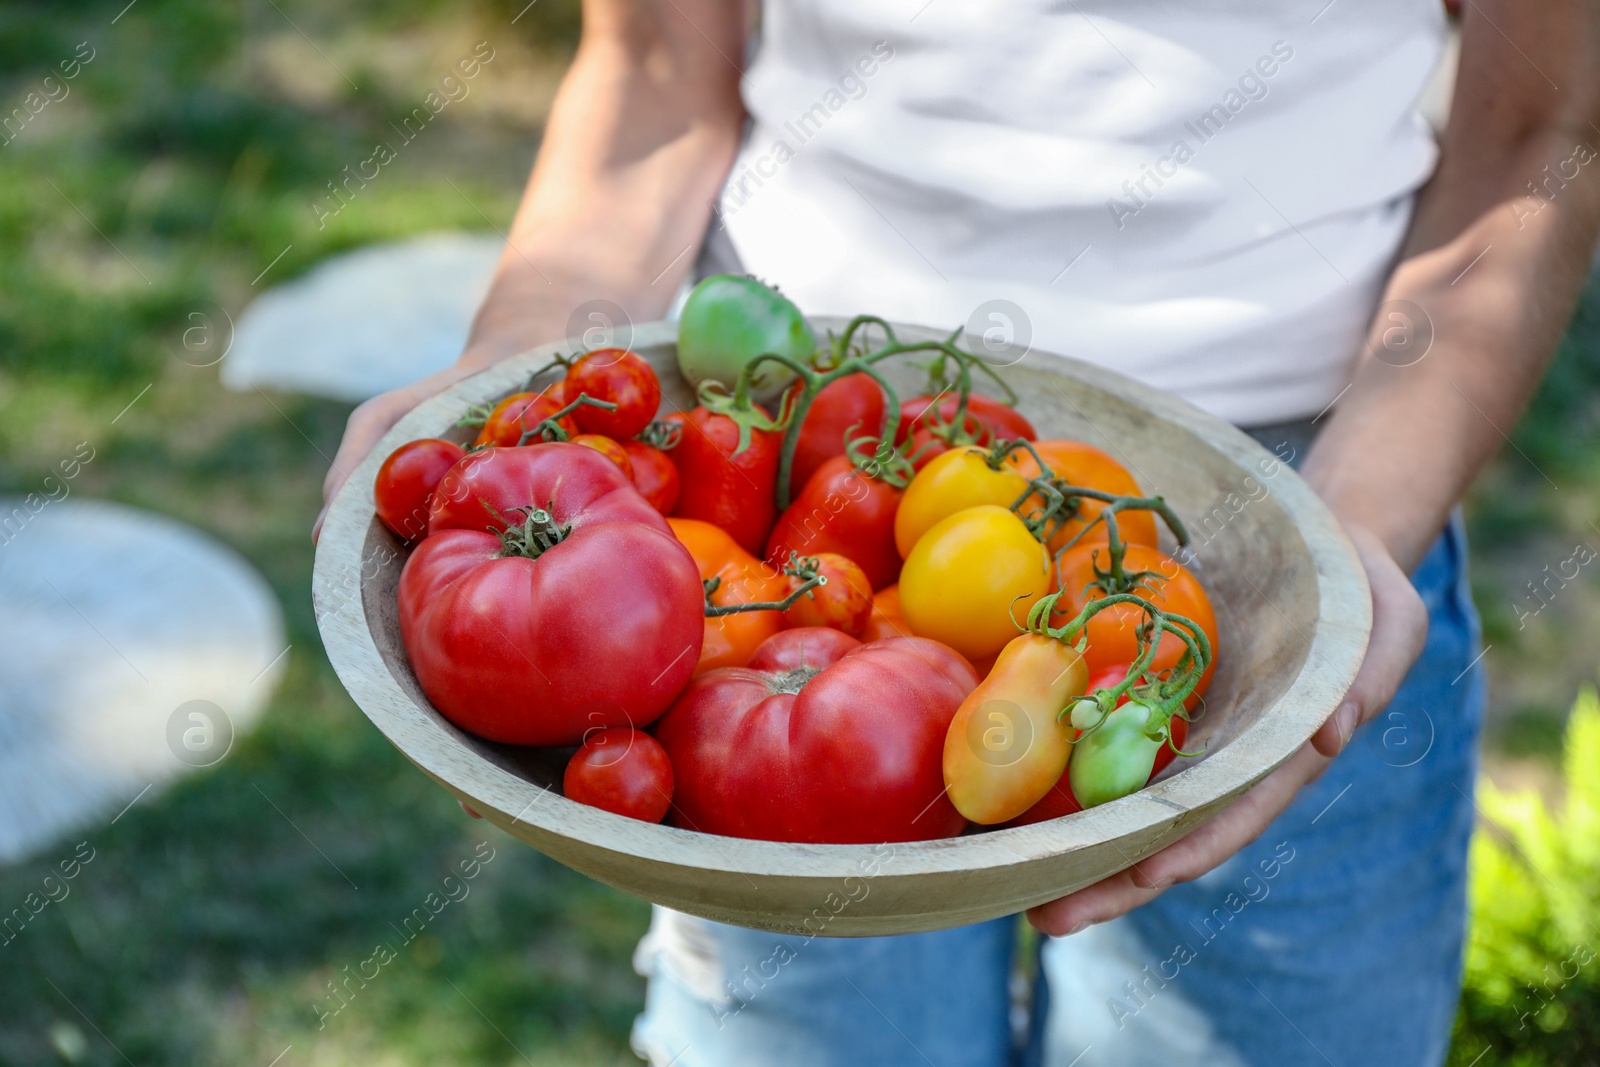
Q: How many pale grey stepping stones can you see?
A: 2